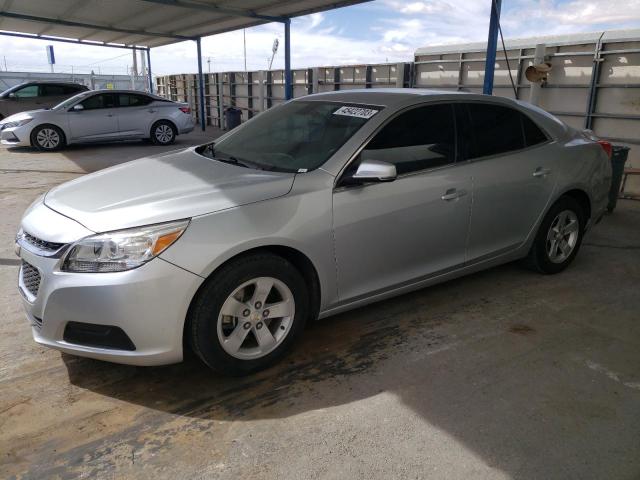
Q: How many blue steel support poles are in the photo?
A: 4